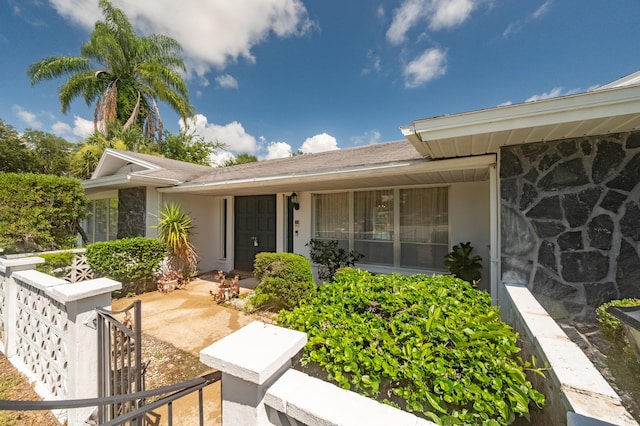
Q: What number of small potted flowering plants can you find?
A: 2